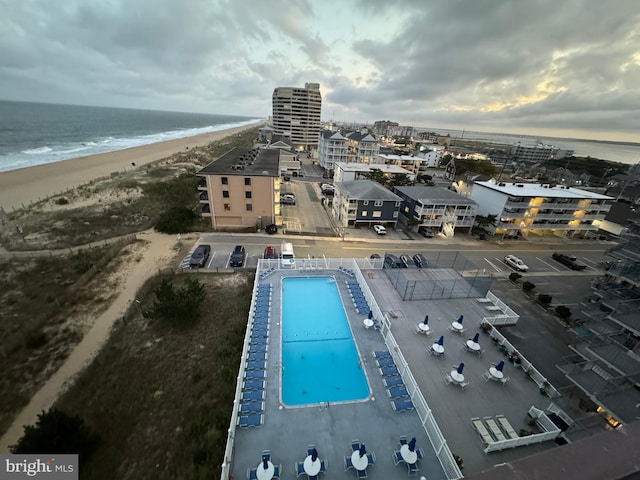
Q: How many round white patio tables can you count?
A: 11